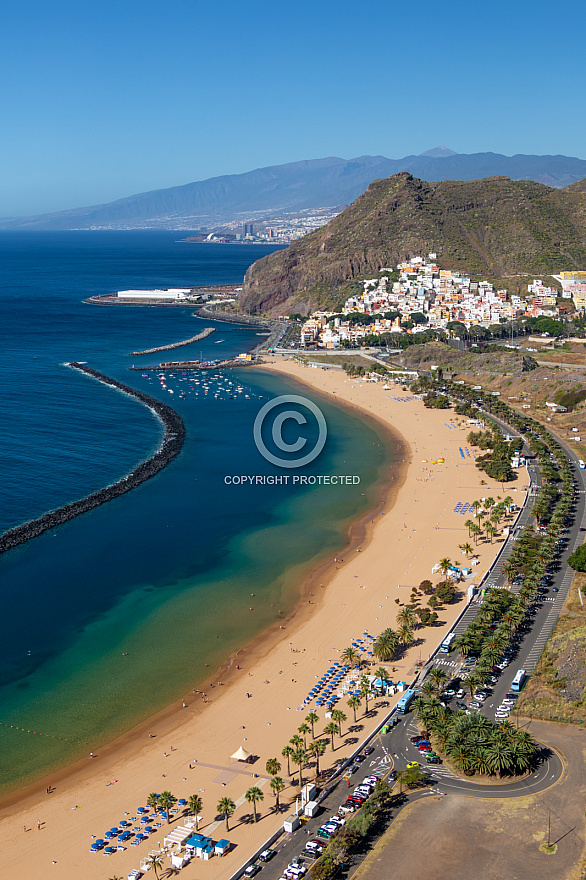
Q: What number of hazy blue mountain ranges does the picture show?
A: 1